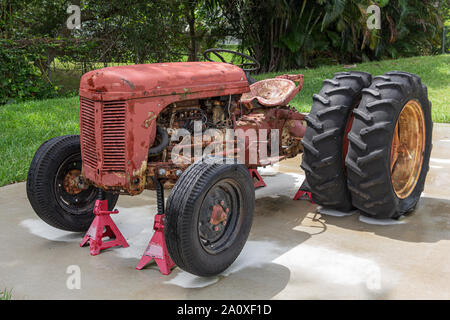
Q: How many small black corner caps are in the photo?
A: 0